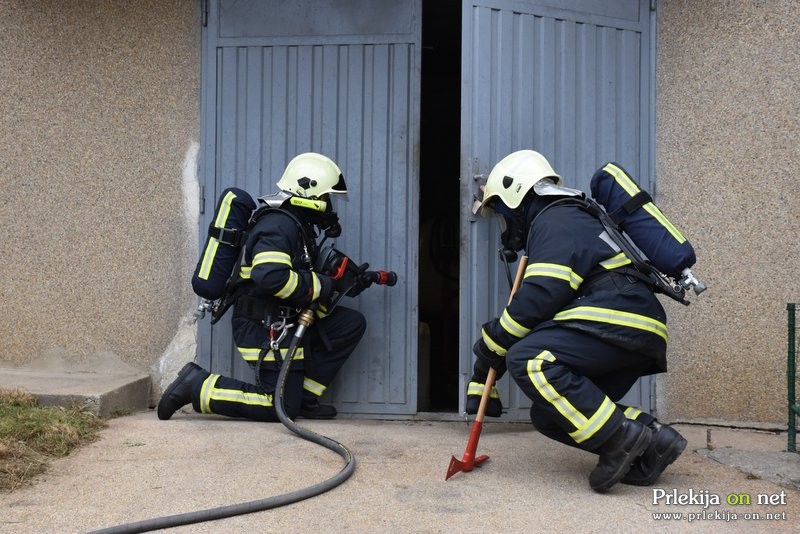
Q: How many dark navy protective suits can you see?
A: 2